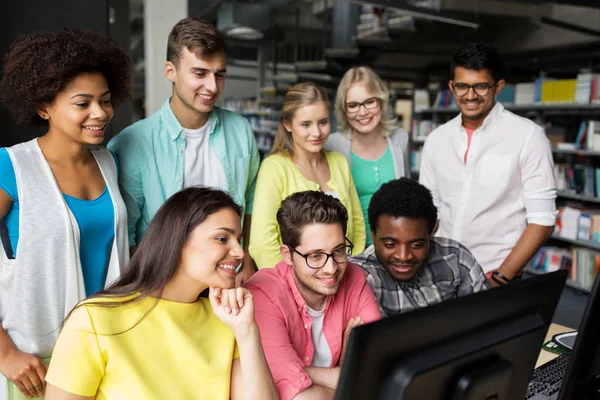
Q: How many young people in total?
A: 8